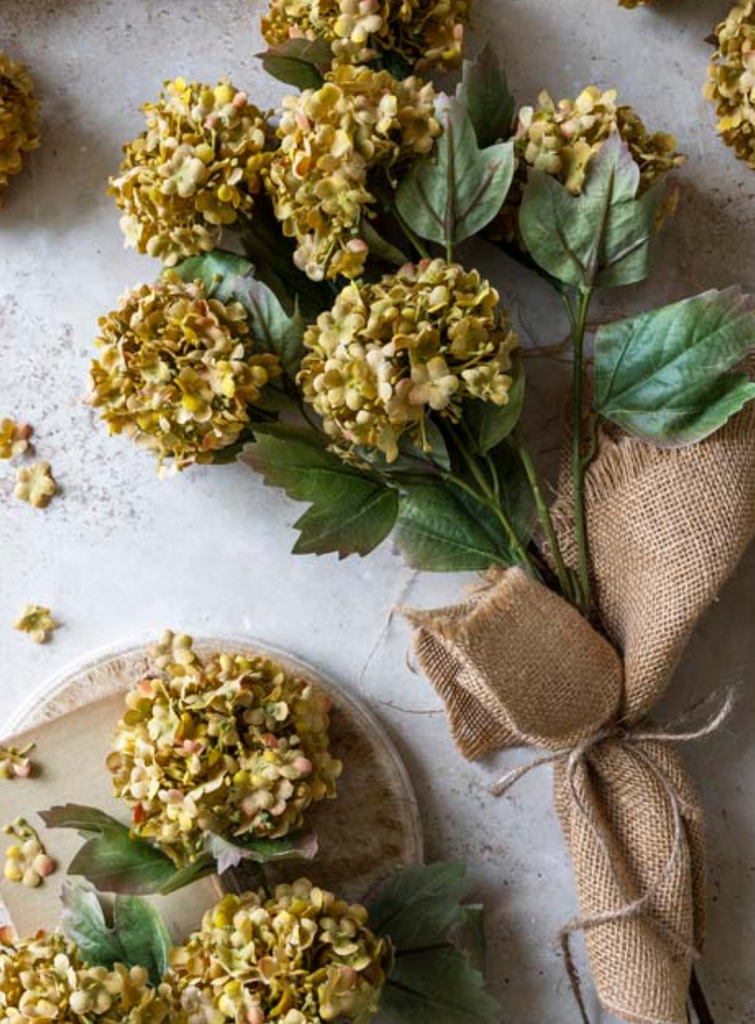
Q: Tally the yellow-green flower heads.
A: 11